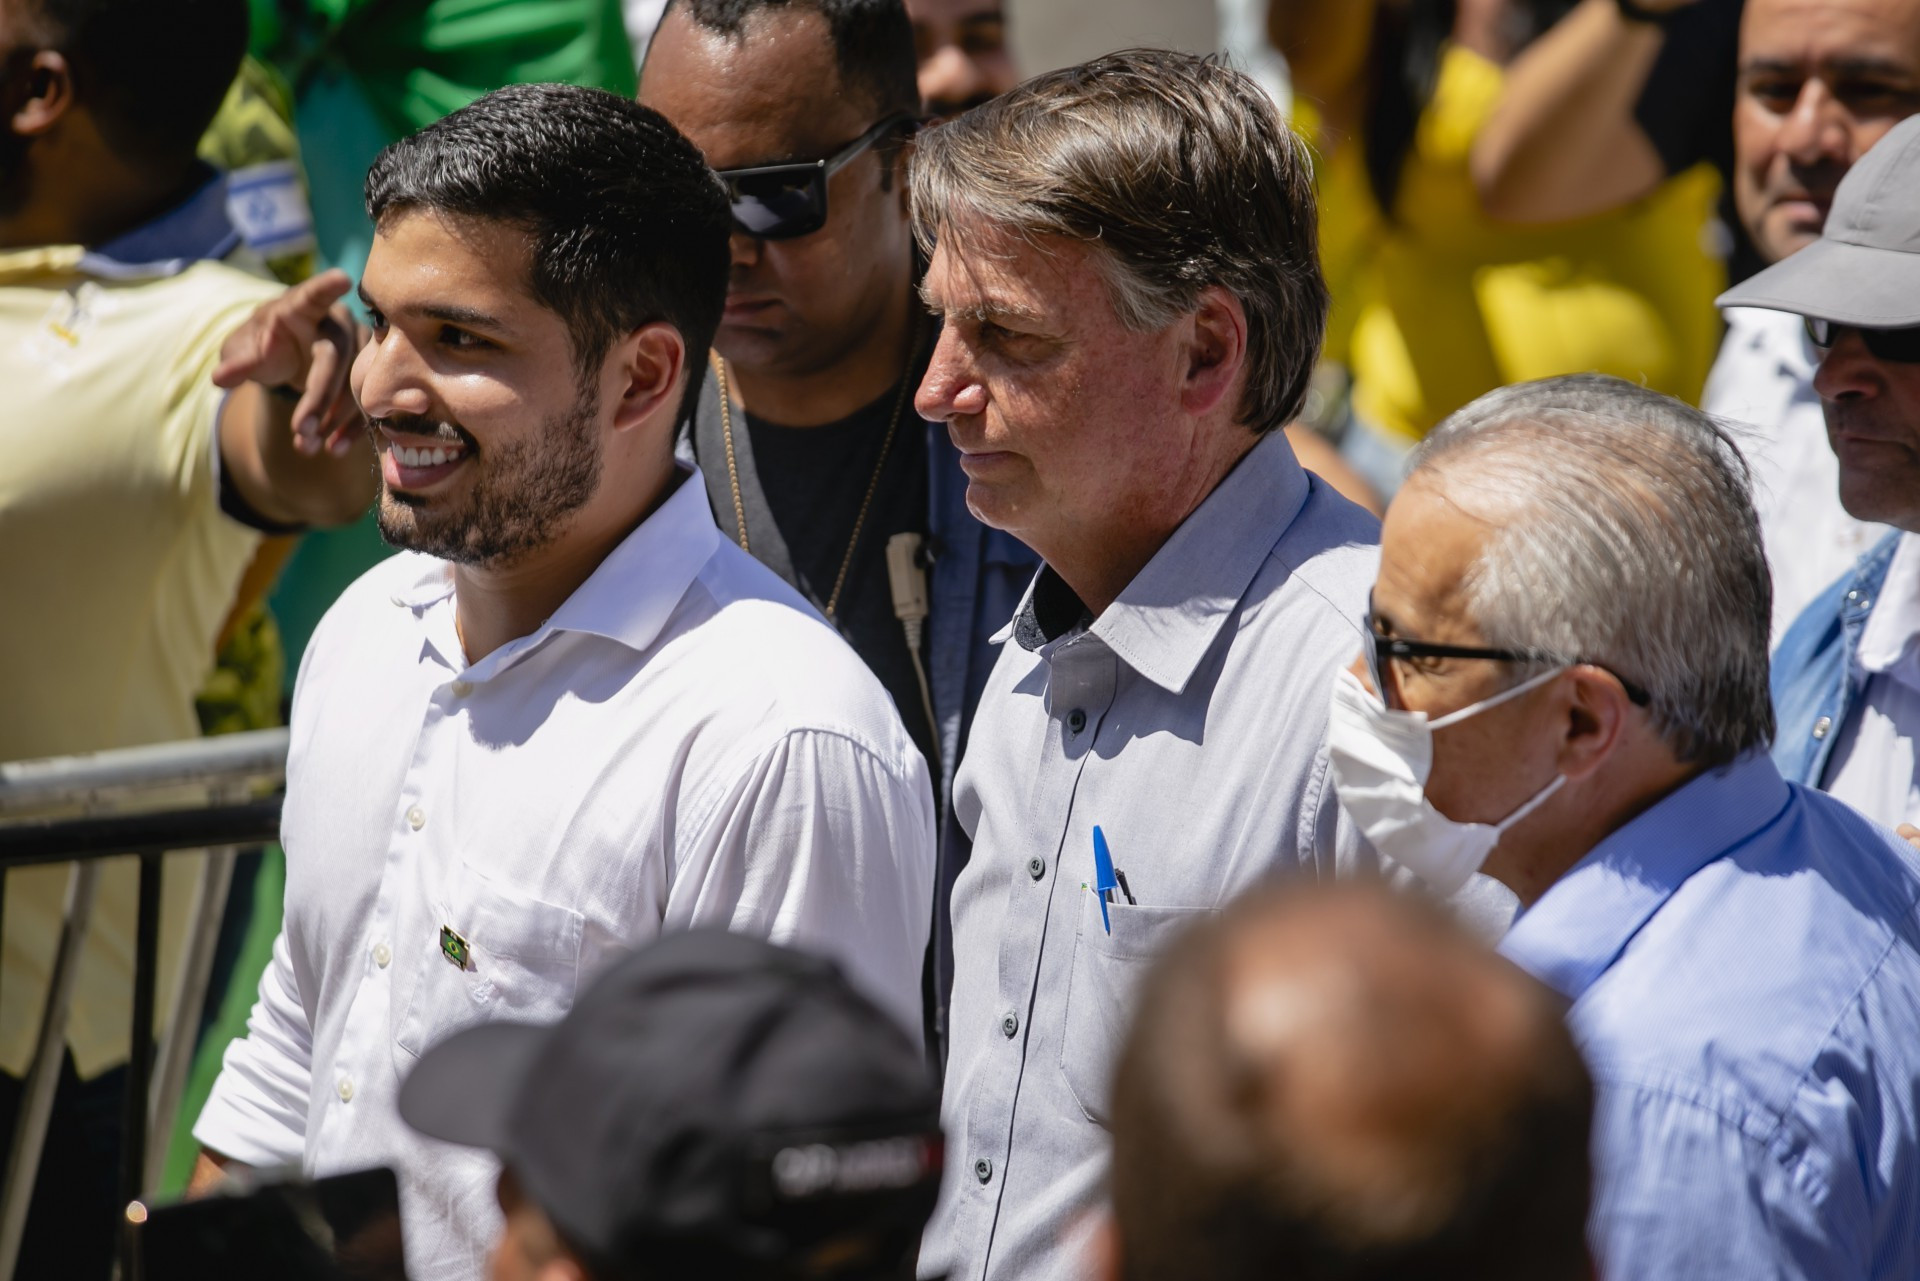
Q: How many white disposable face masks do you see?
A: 1